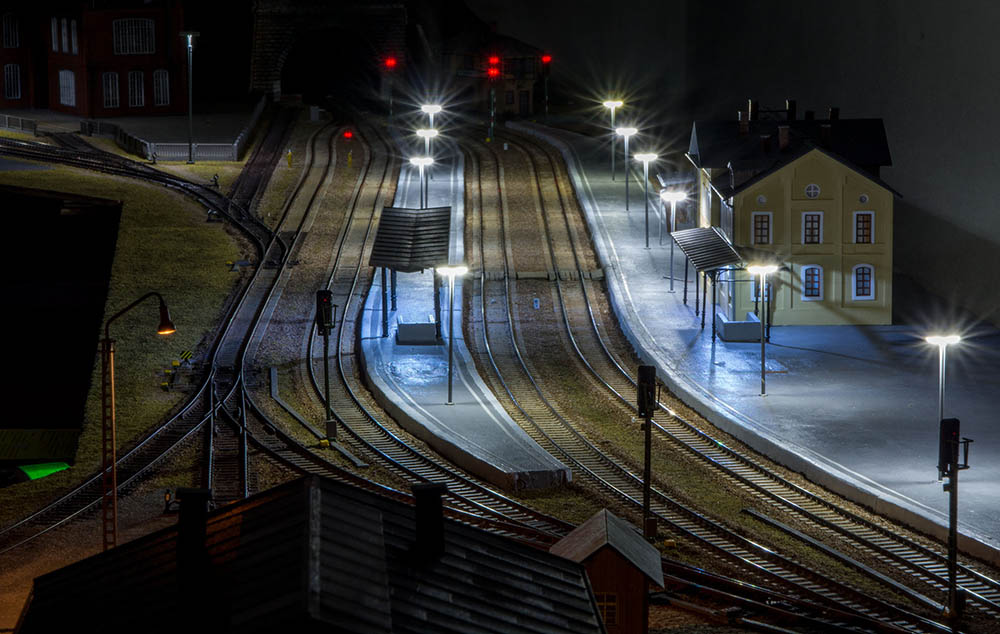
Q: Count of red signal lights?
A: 5